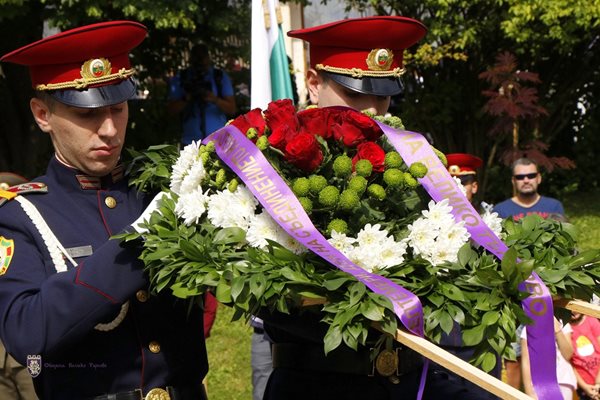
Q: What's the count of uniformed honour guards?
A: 3